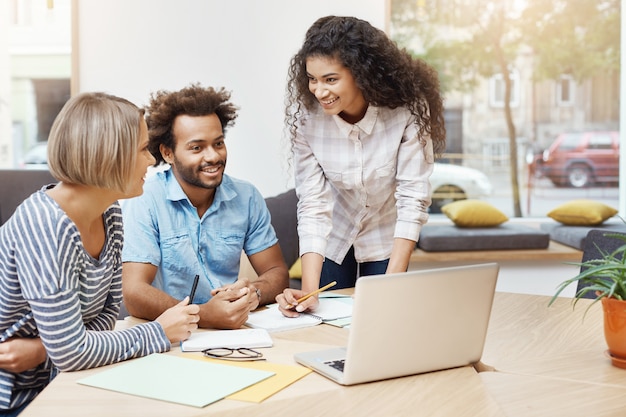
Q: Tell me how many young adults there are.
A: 3